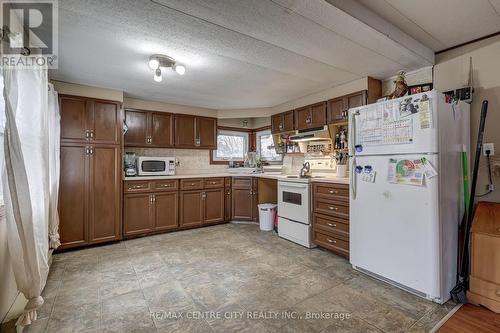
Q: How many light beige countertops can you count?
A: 2